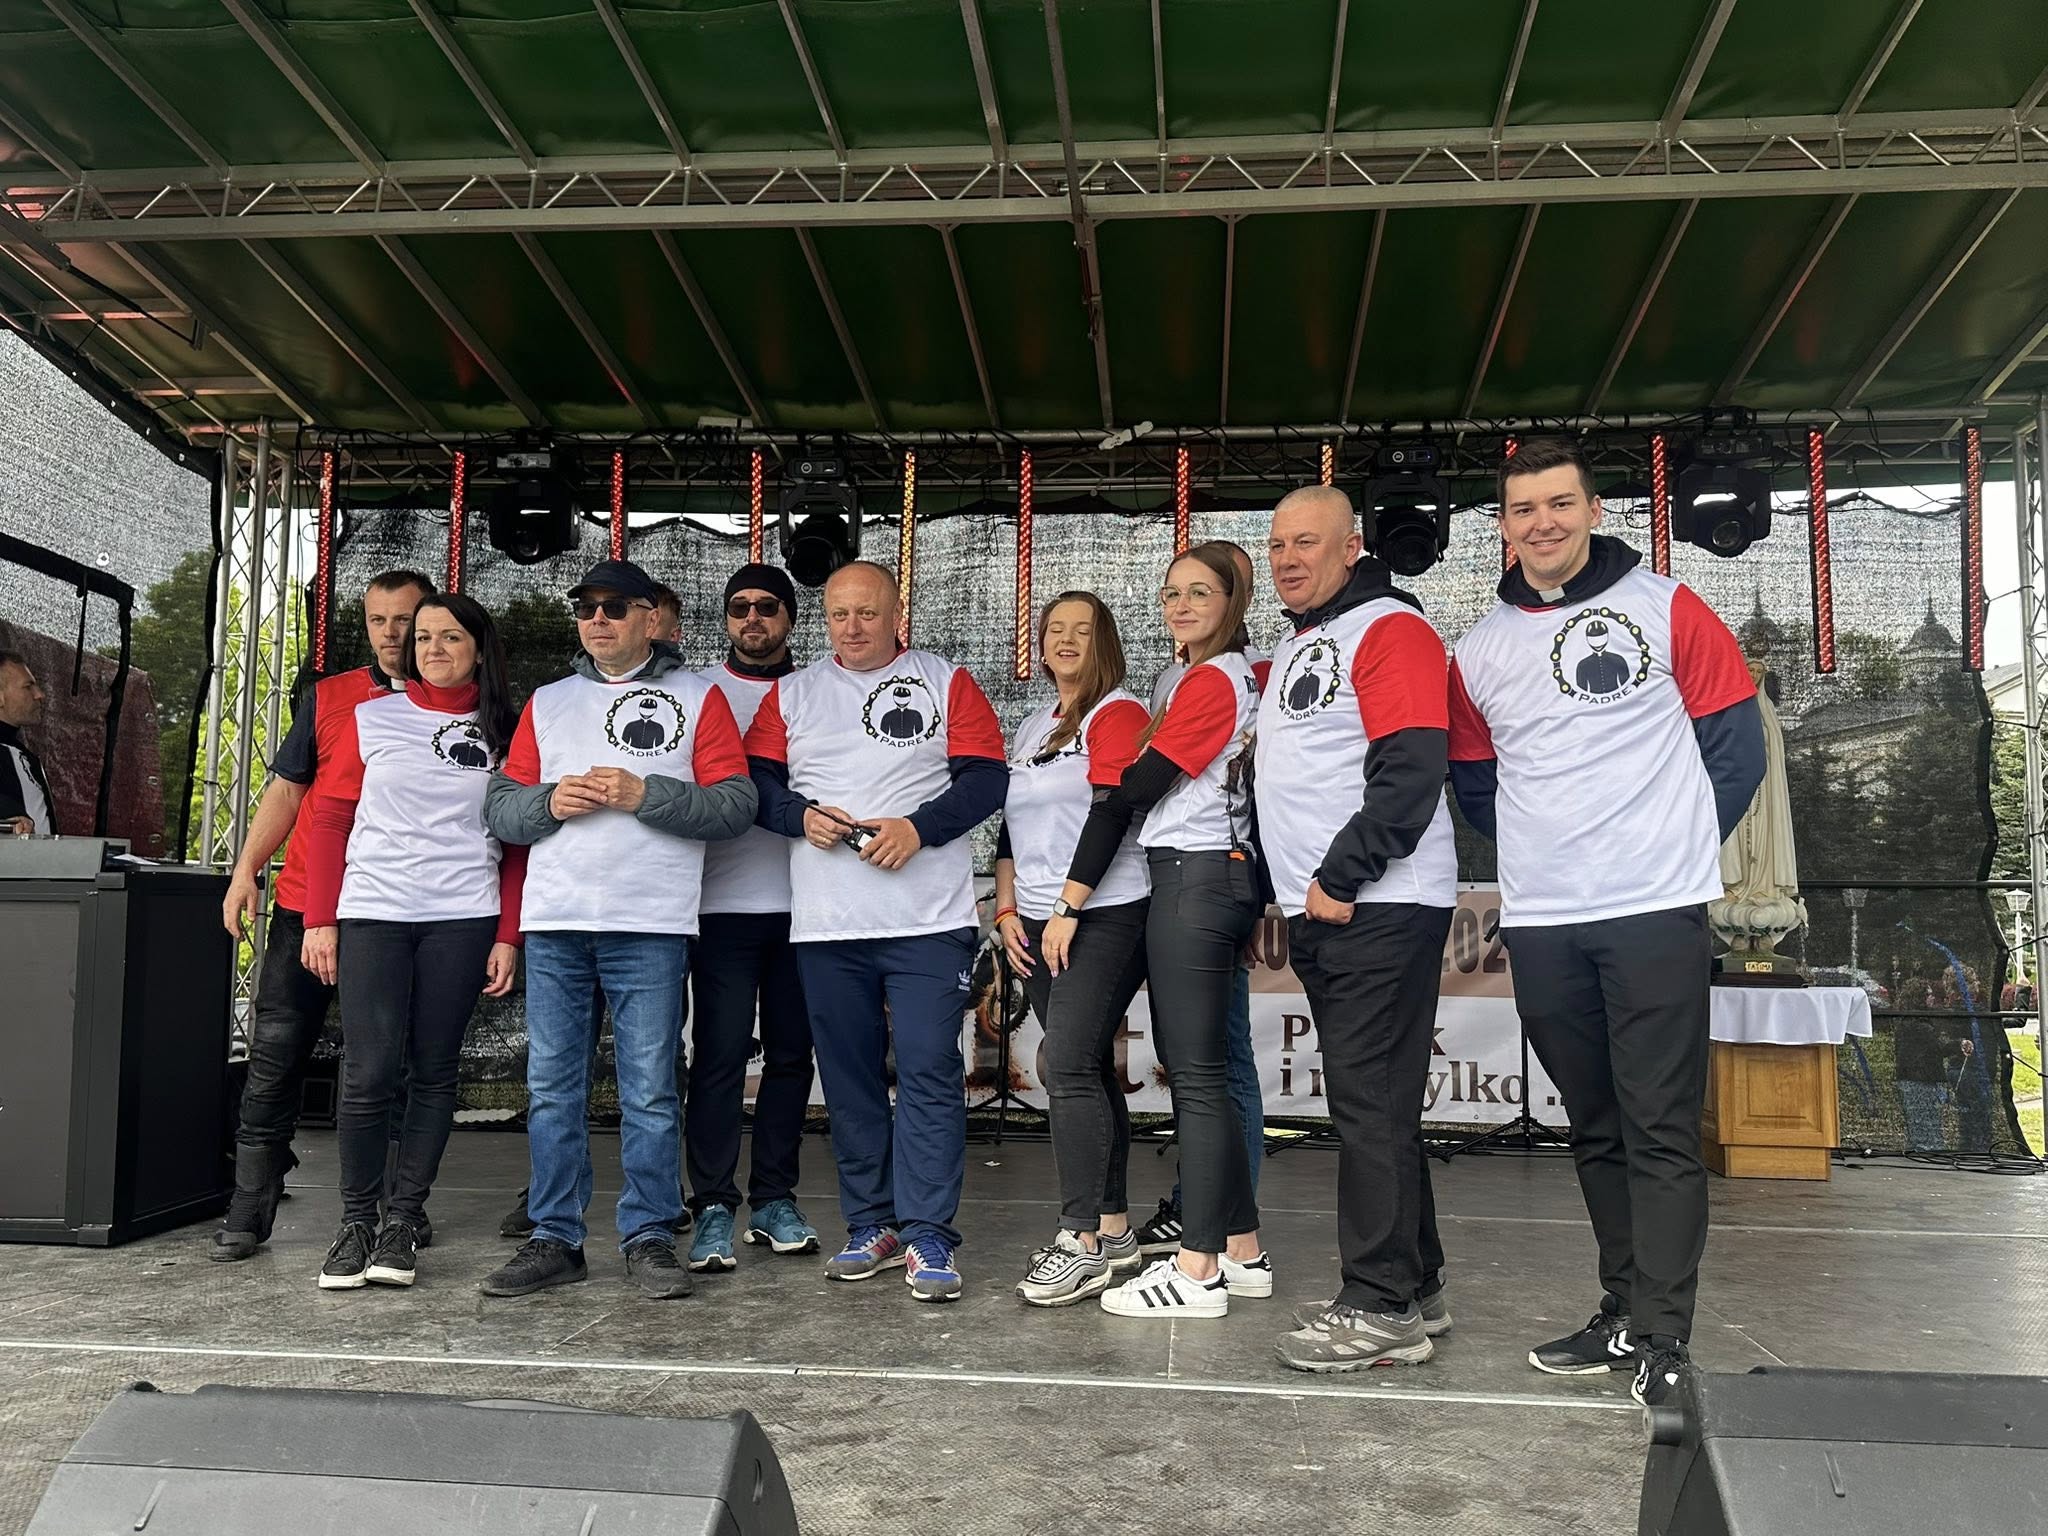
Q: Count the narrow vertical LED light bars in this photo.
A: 12